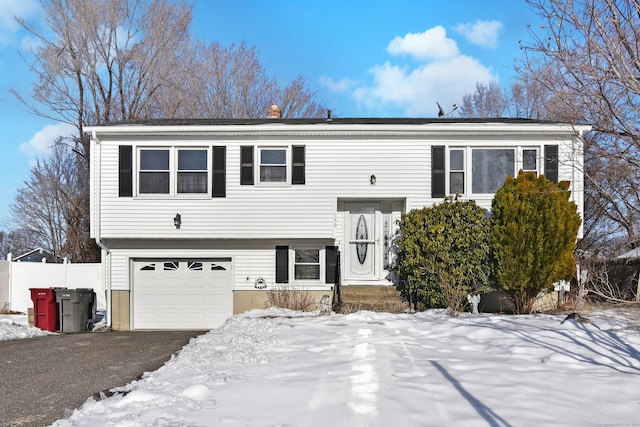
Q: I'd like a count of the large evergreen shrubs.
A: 2